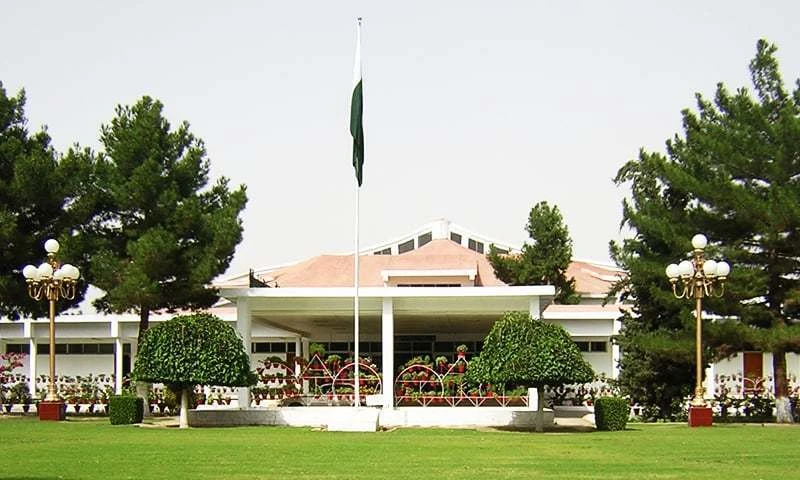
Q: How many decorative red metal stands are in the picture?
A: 2